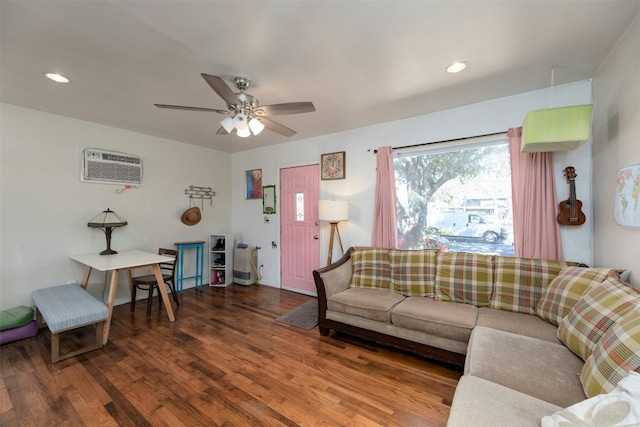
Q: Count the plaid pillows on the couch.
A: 7